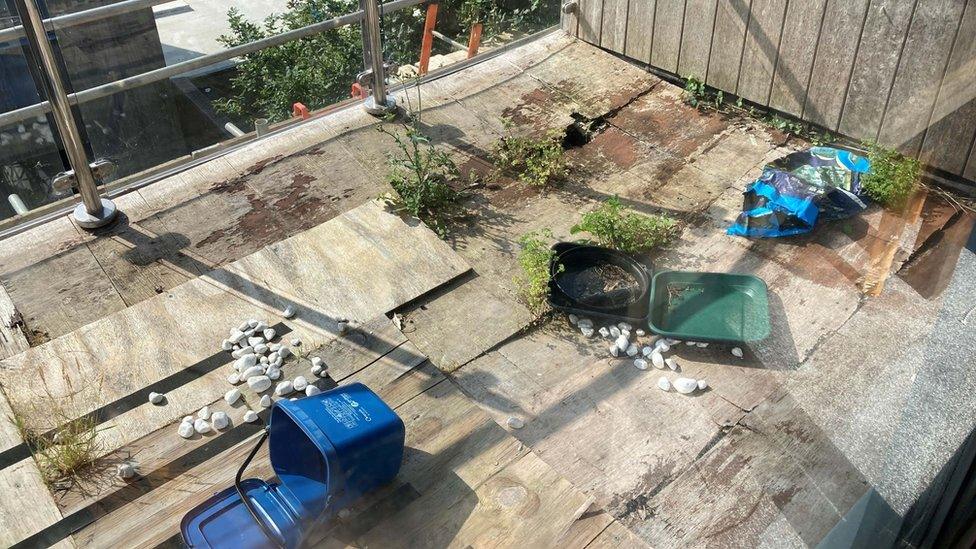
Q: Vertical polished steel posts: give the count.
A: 2